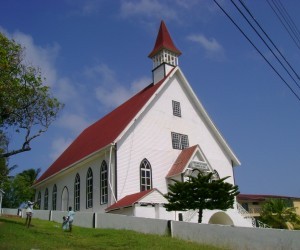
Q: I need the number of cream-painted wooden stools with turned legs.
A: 0